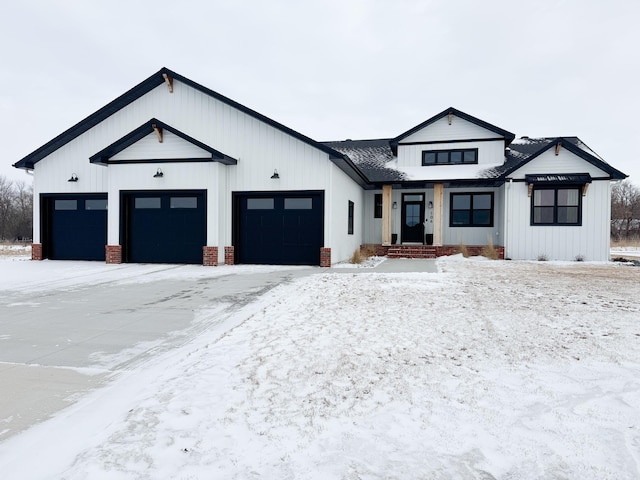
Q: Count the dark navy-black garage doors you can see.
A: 3